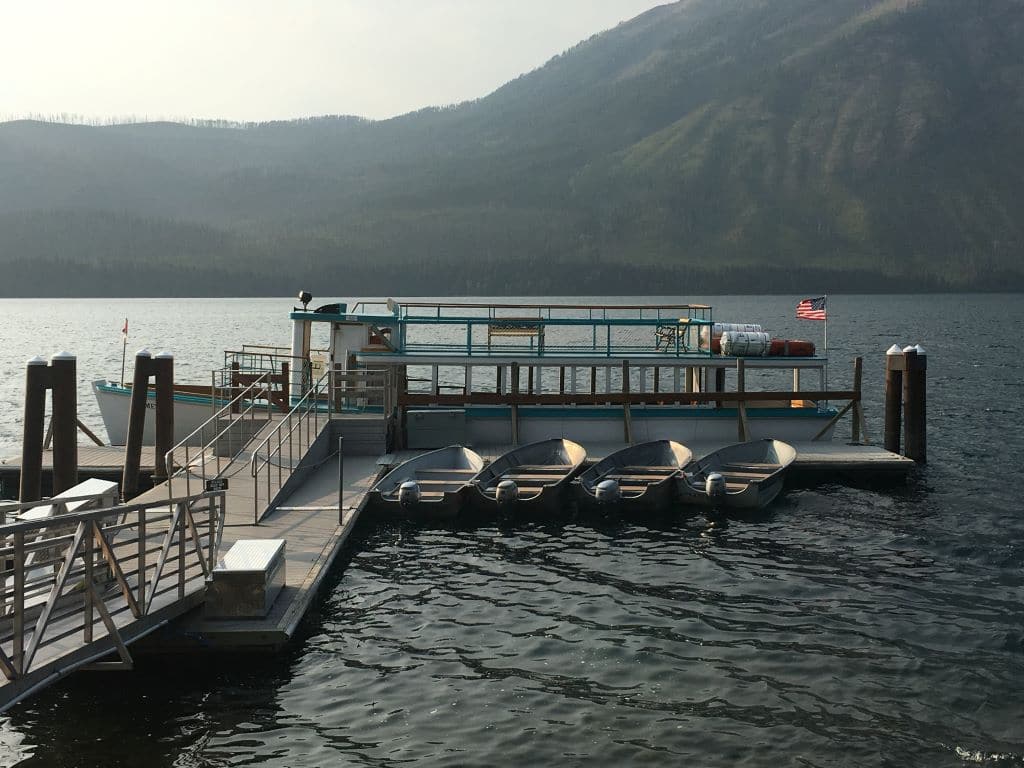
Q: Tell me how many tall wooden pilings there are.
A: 7